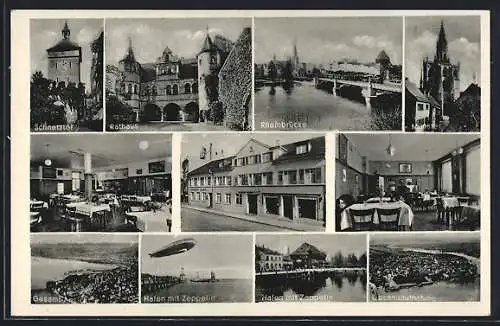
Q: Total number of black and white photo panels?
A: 11